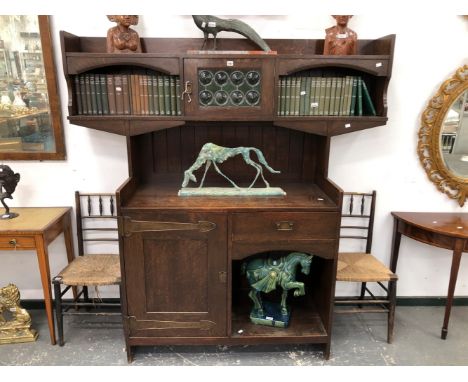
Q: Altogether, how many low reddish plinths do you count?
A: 1